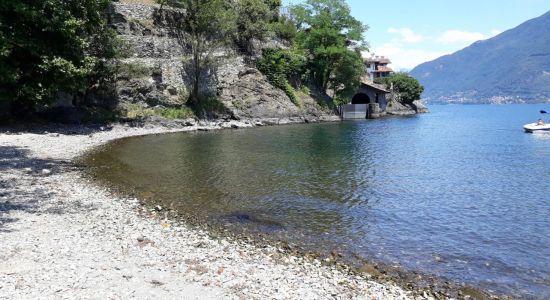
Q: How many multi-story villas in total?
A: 1